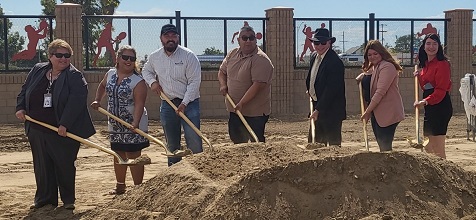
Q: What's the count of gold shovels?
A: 7